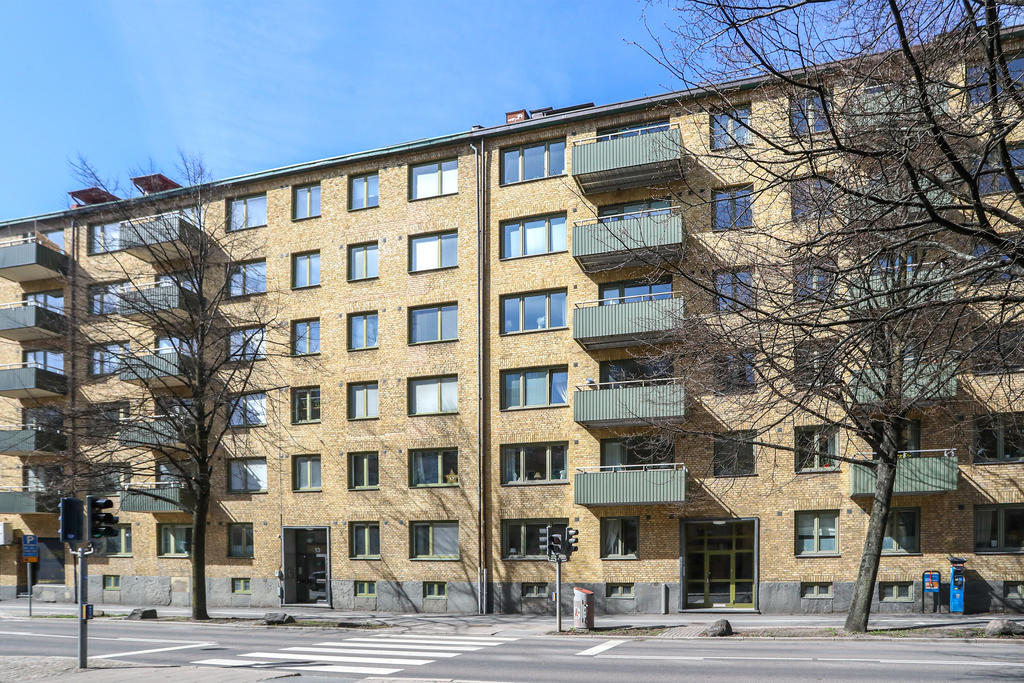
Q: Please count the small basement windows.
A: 9